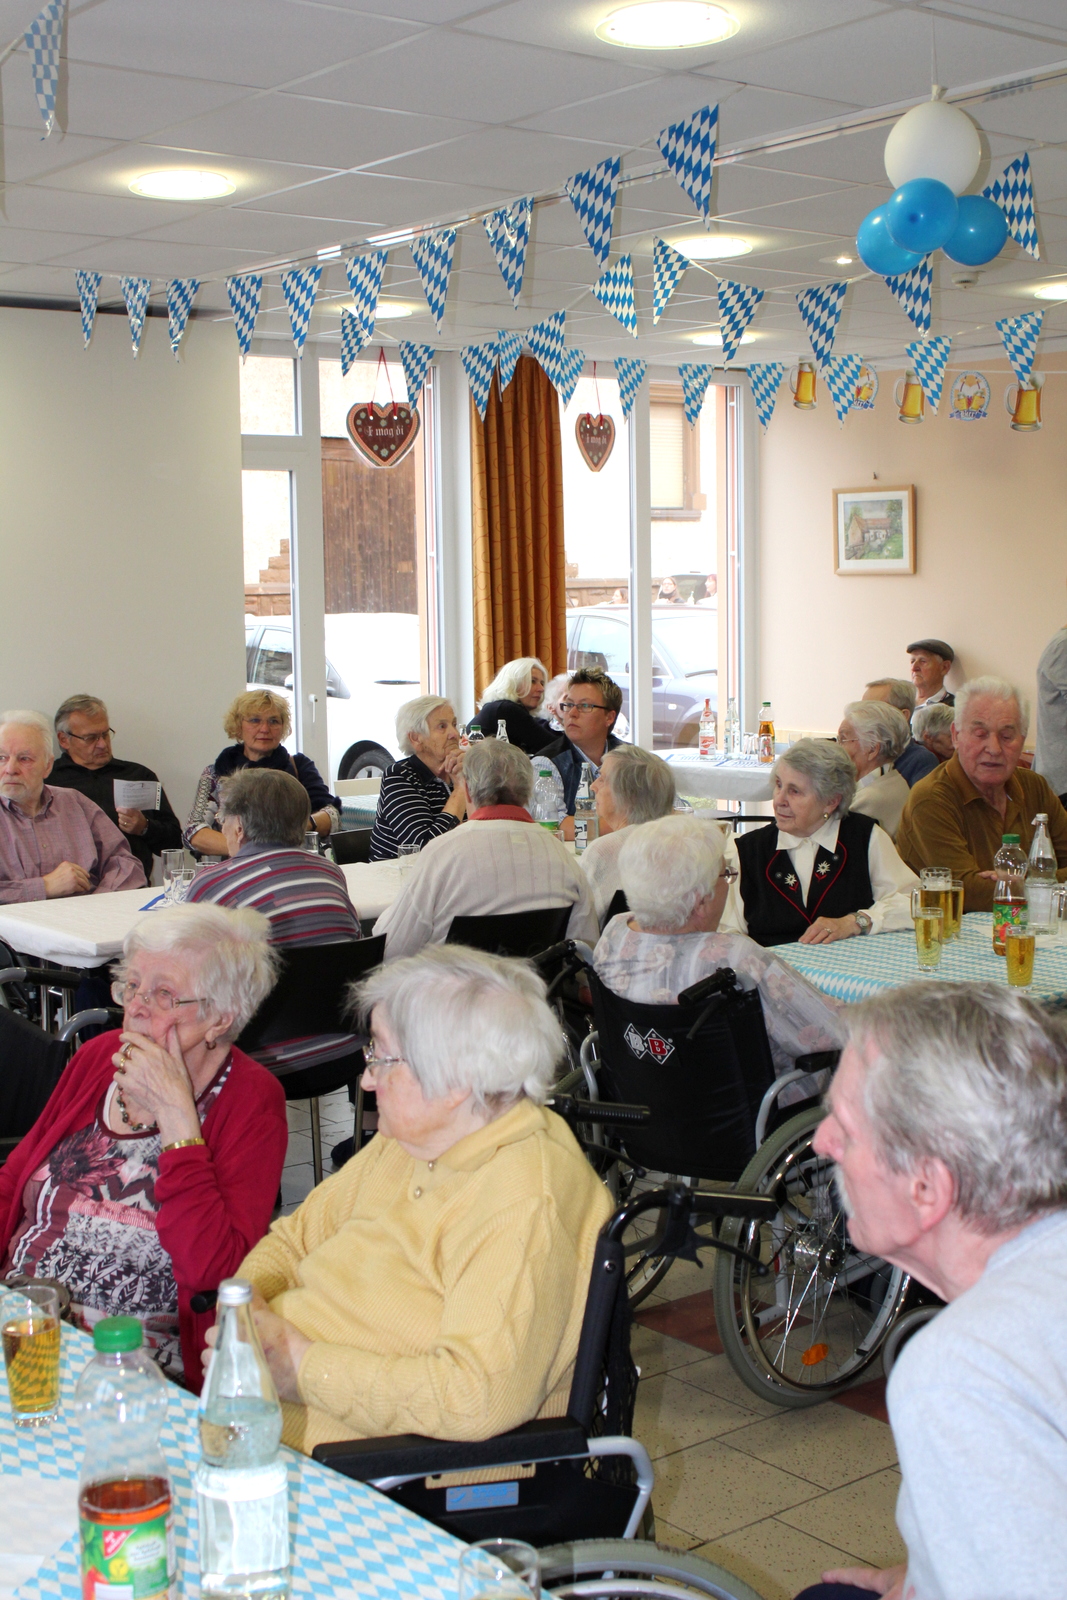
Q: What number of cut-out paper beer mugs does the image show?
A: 3